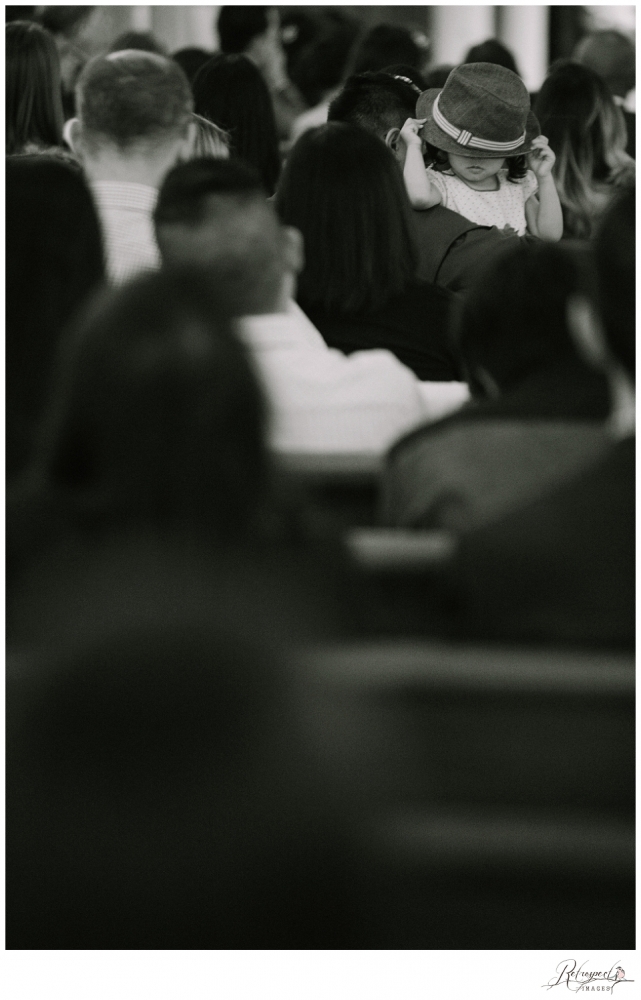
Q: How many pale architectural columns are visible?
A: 2